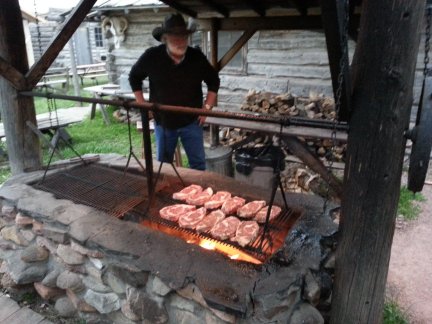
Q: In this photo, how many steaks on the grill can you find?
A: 11